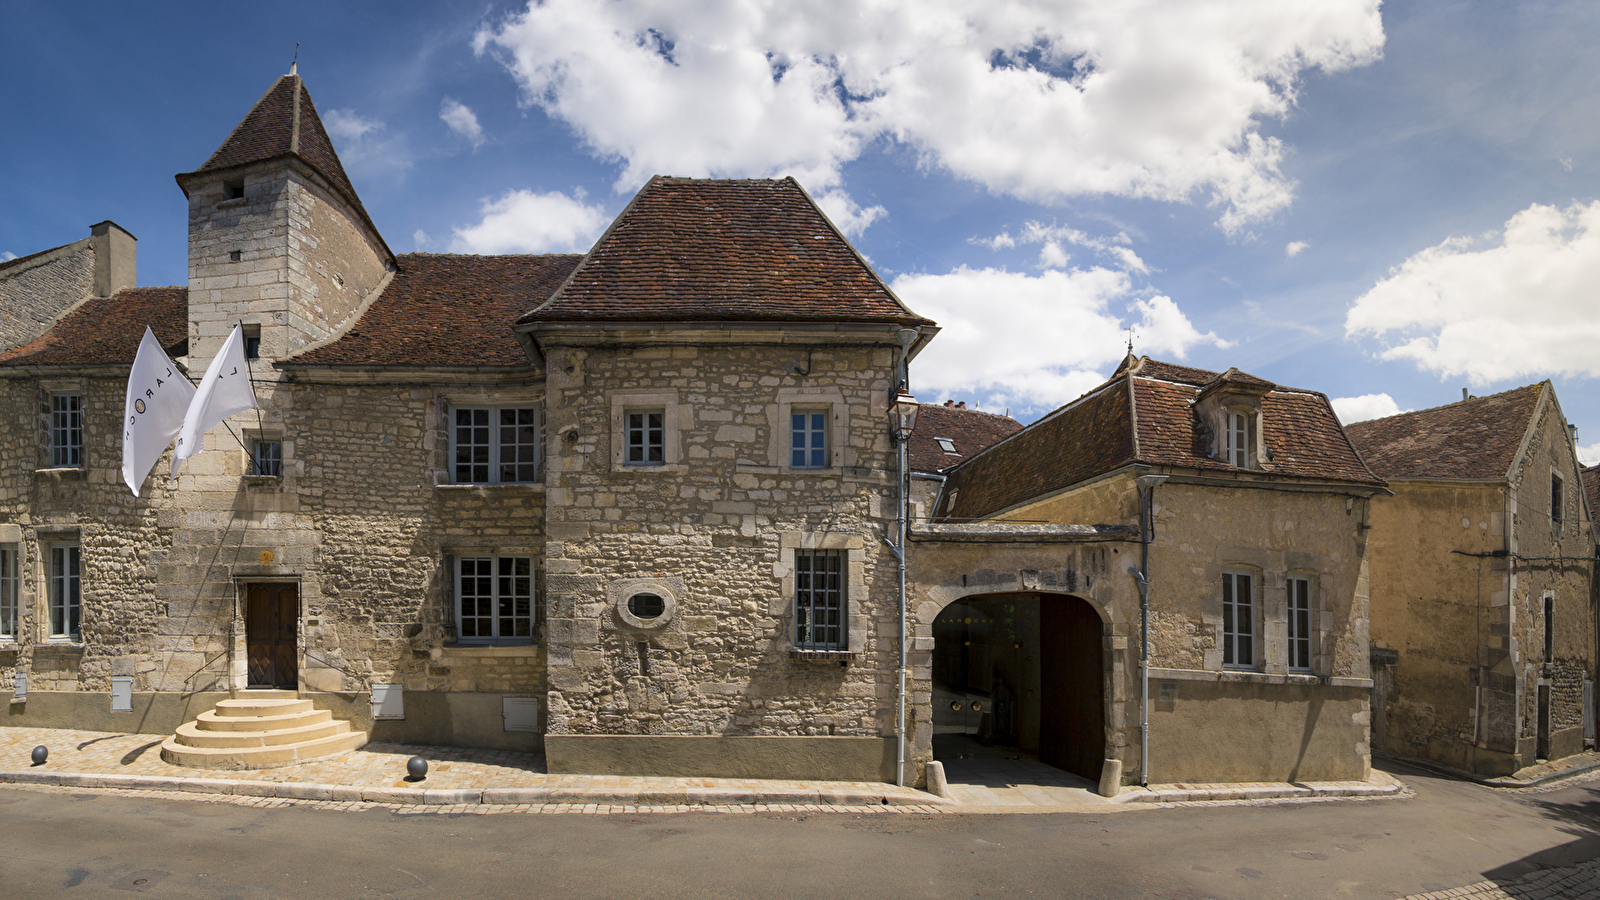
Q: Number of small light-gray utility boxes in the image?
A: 4